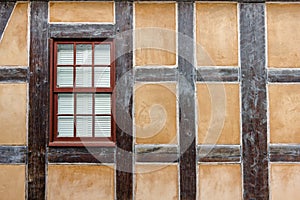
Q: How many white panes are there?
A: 12